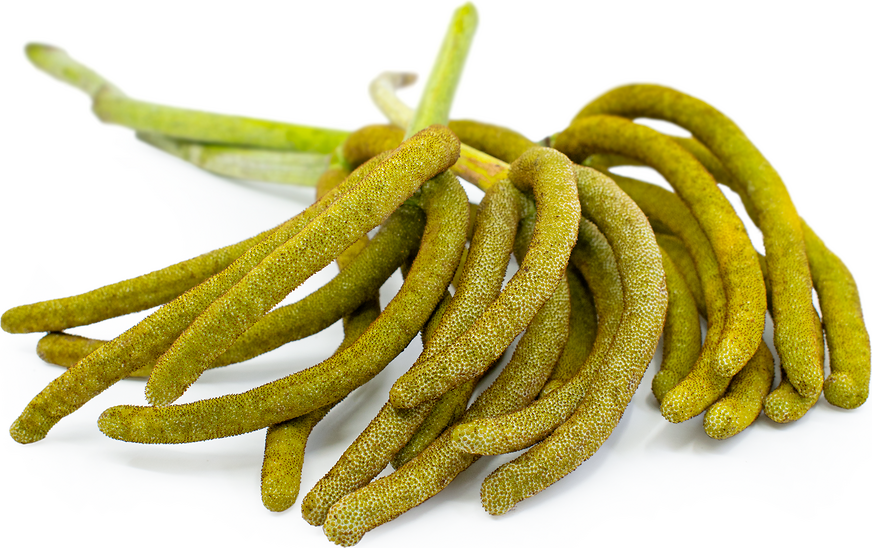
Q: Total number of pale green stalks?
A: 4